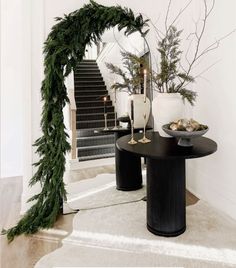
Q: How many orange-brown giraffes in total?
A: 0